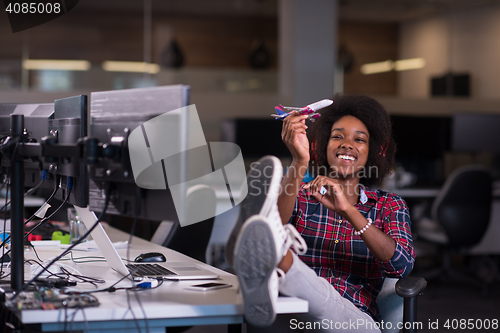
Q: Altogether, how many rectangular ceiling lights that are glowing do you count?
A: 4